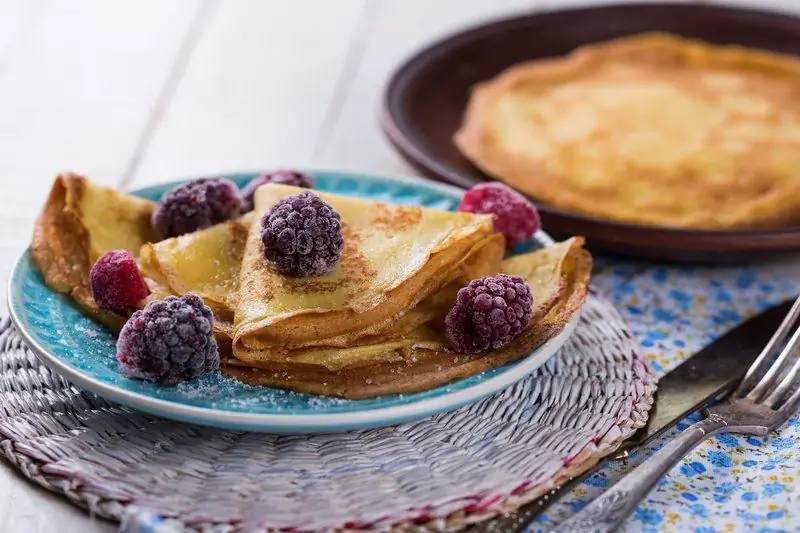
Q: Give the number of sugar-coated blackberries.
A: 5